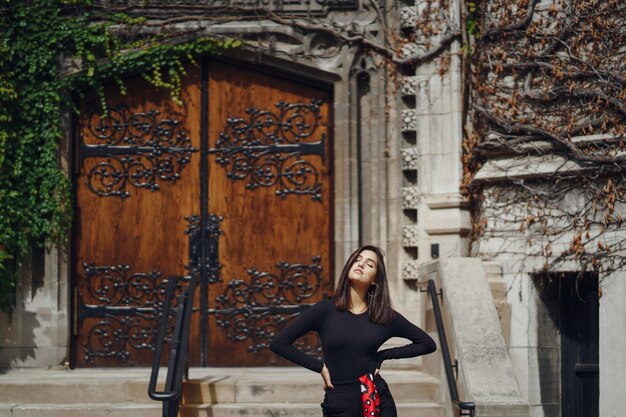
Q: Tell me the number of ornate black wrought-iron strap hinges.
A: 4